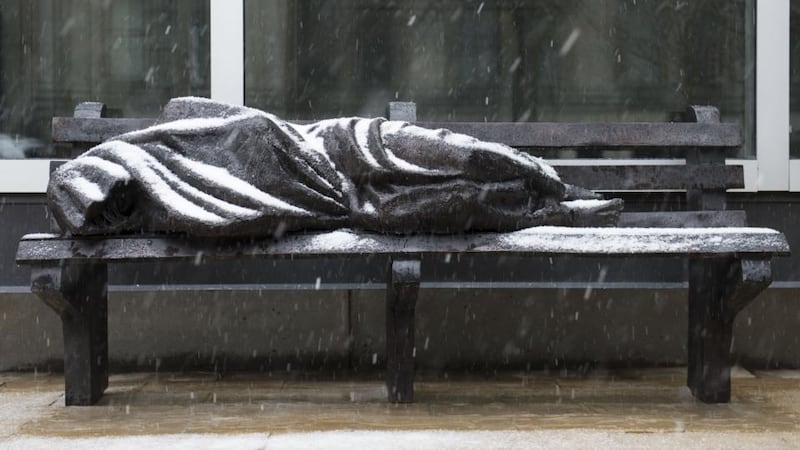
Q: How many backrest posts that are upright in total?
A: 3